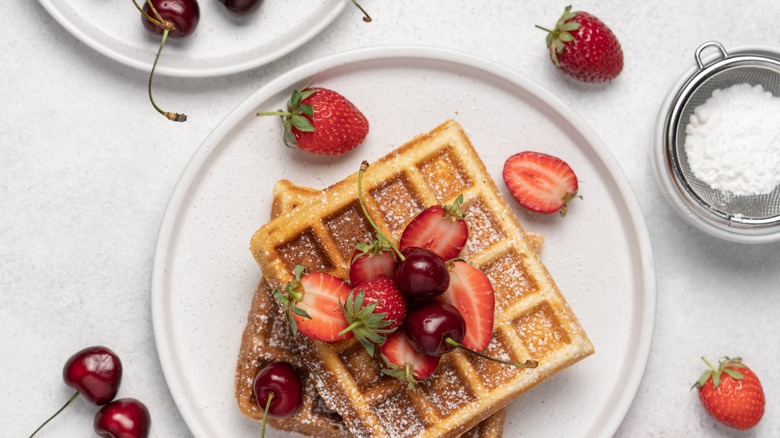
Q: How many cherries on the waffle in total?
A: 3